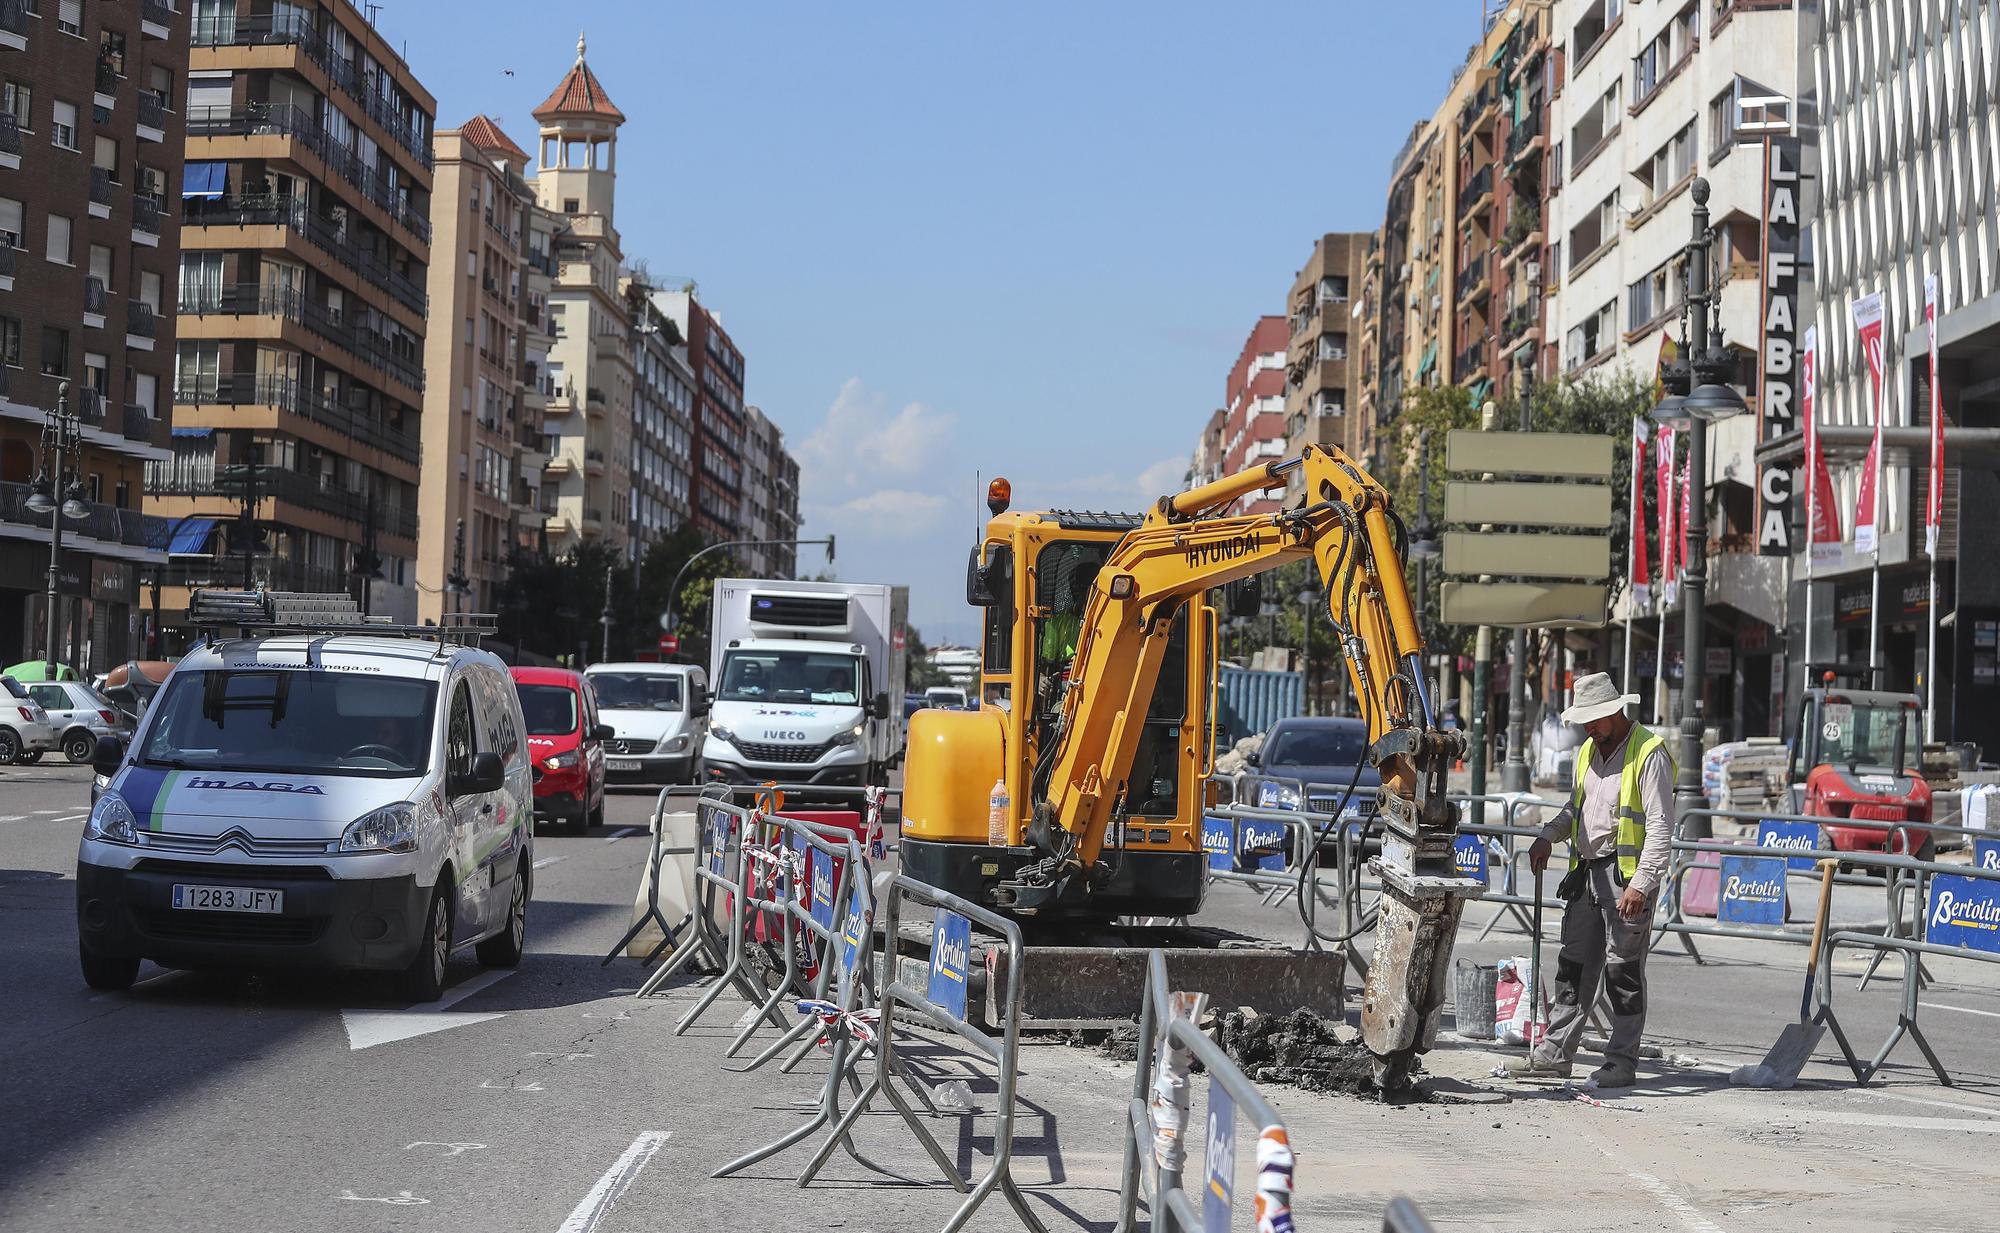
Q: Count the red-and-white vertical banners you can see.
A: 6